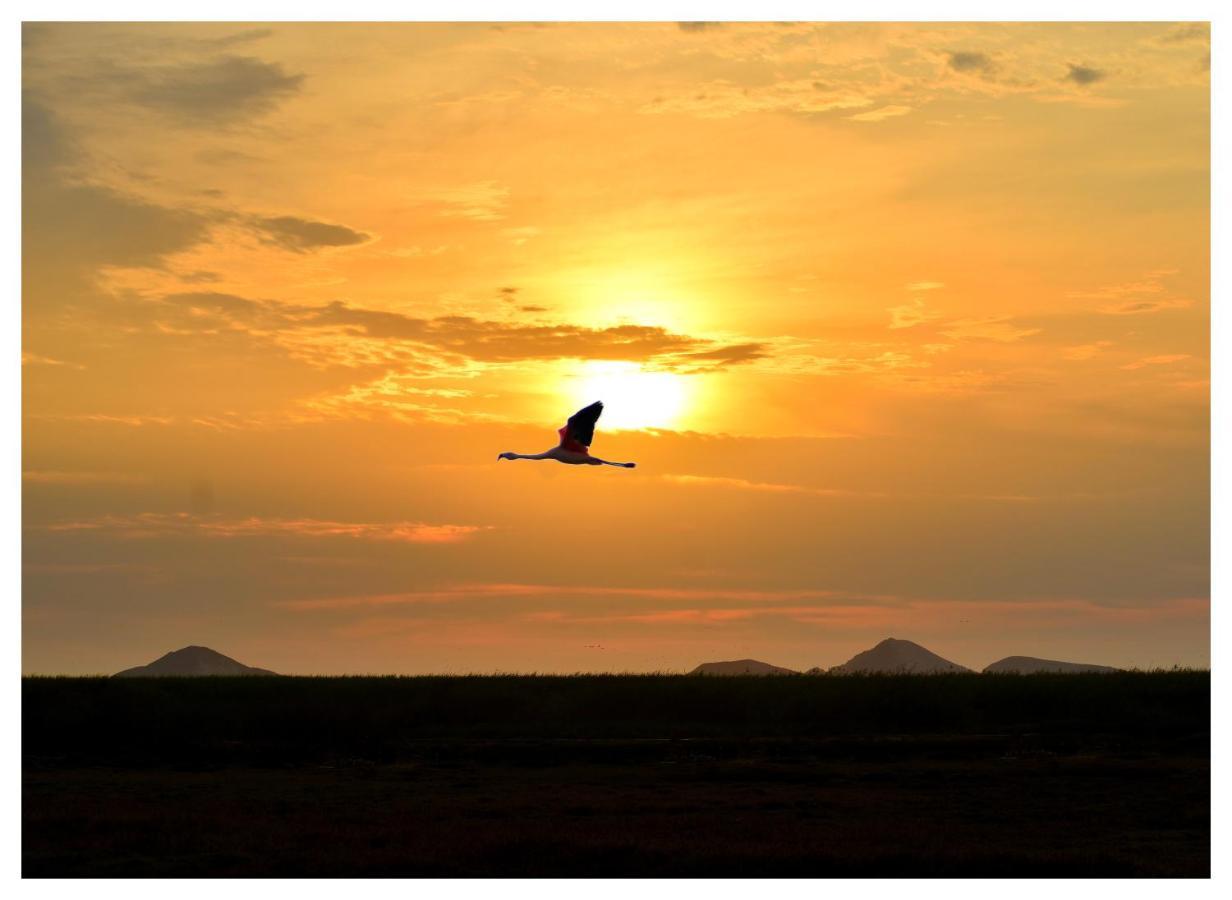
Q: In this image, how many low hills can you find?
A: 4